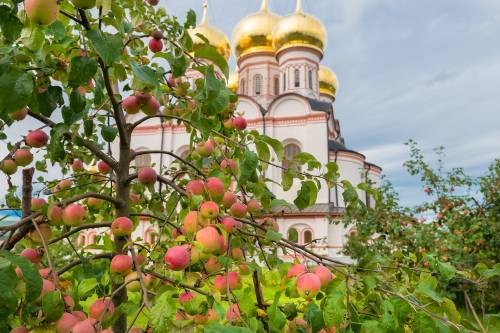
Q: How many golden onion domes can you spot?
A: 5